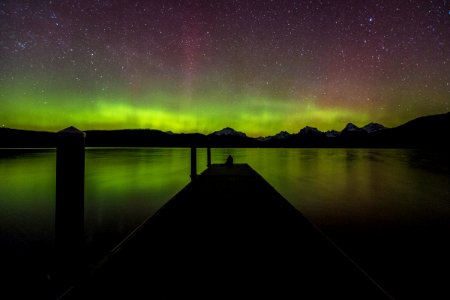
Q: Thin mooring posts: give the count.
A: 2